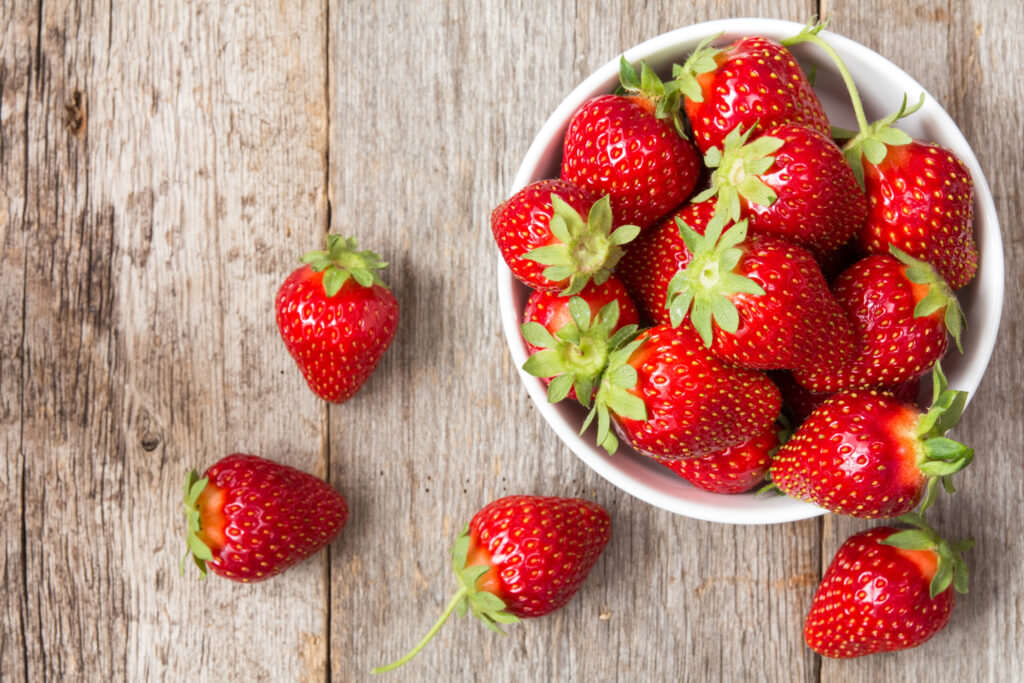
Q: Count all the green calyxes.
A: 14